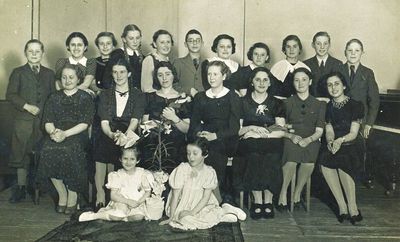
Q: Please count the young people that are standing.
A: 11